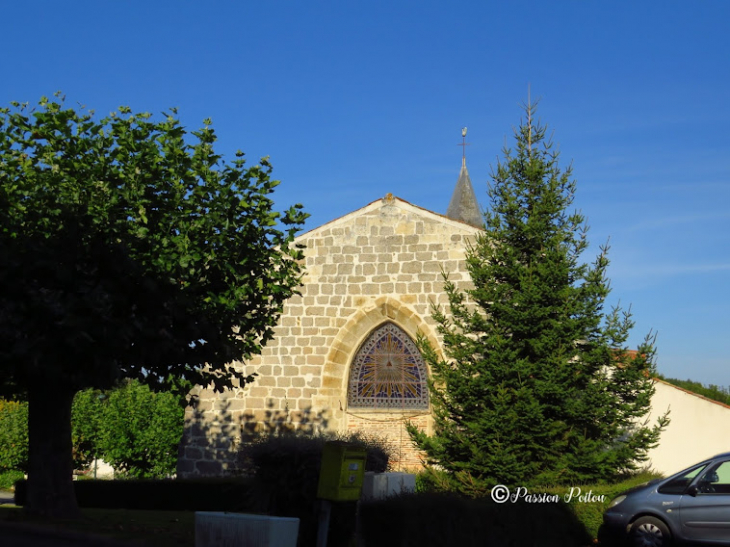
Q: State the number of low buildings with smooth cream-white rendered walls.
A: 1